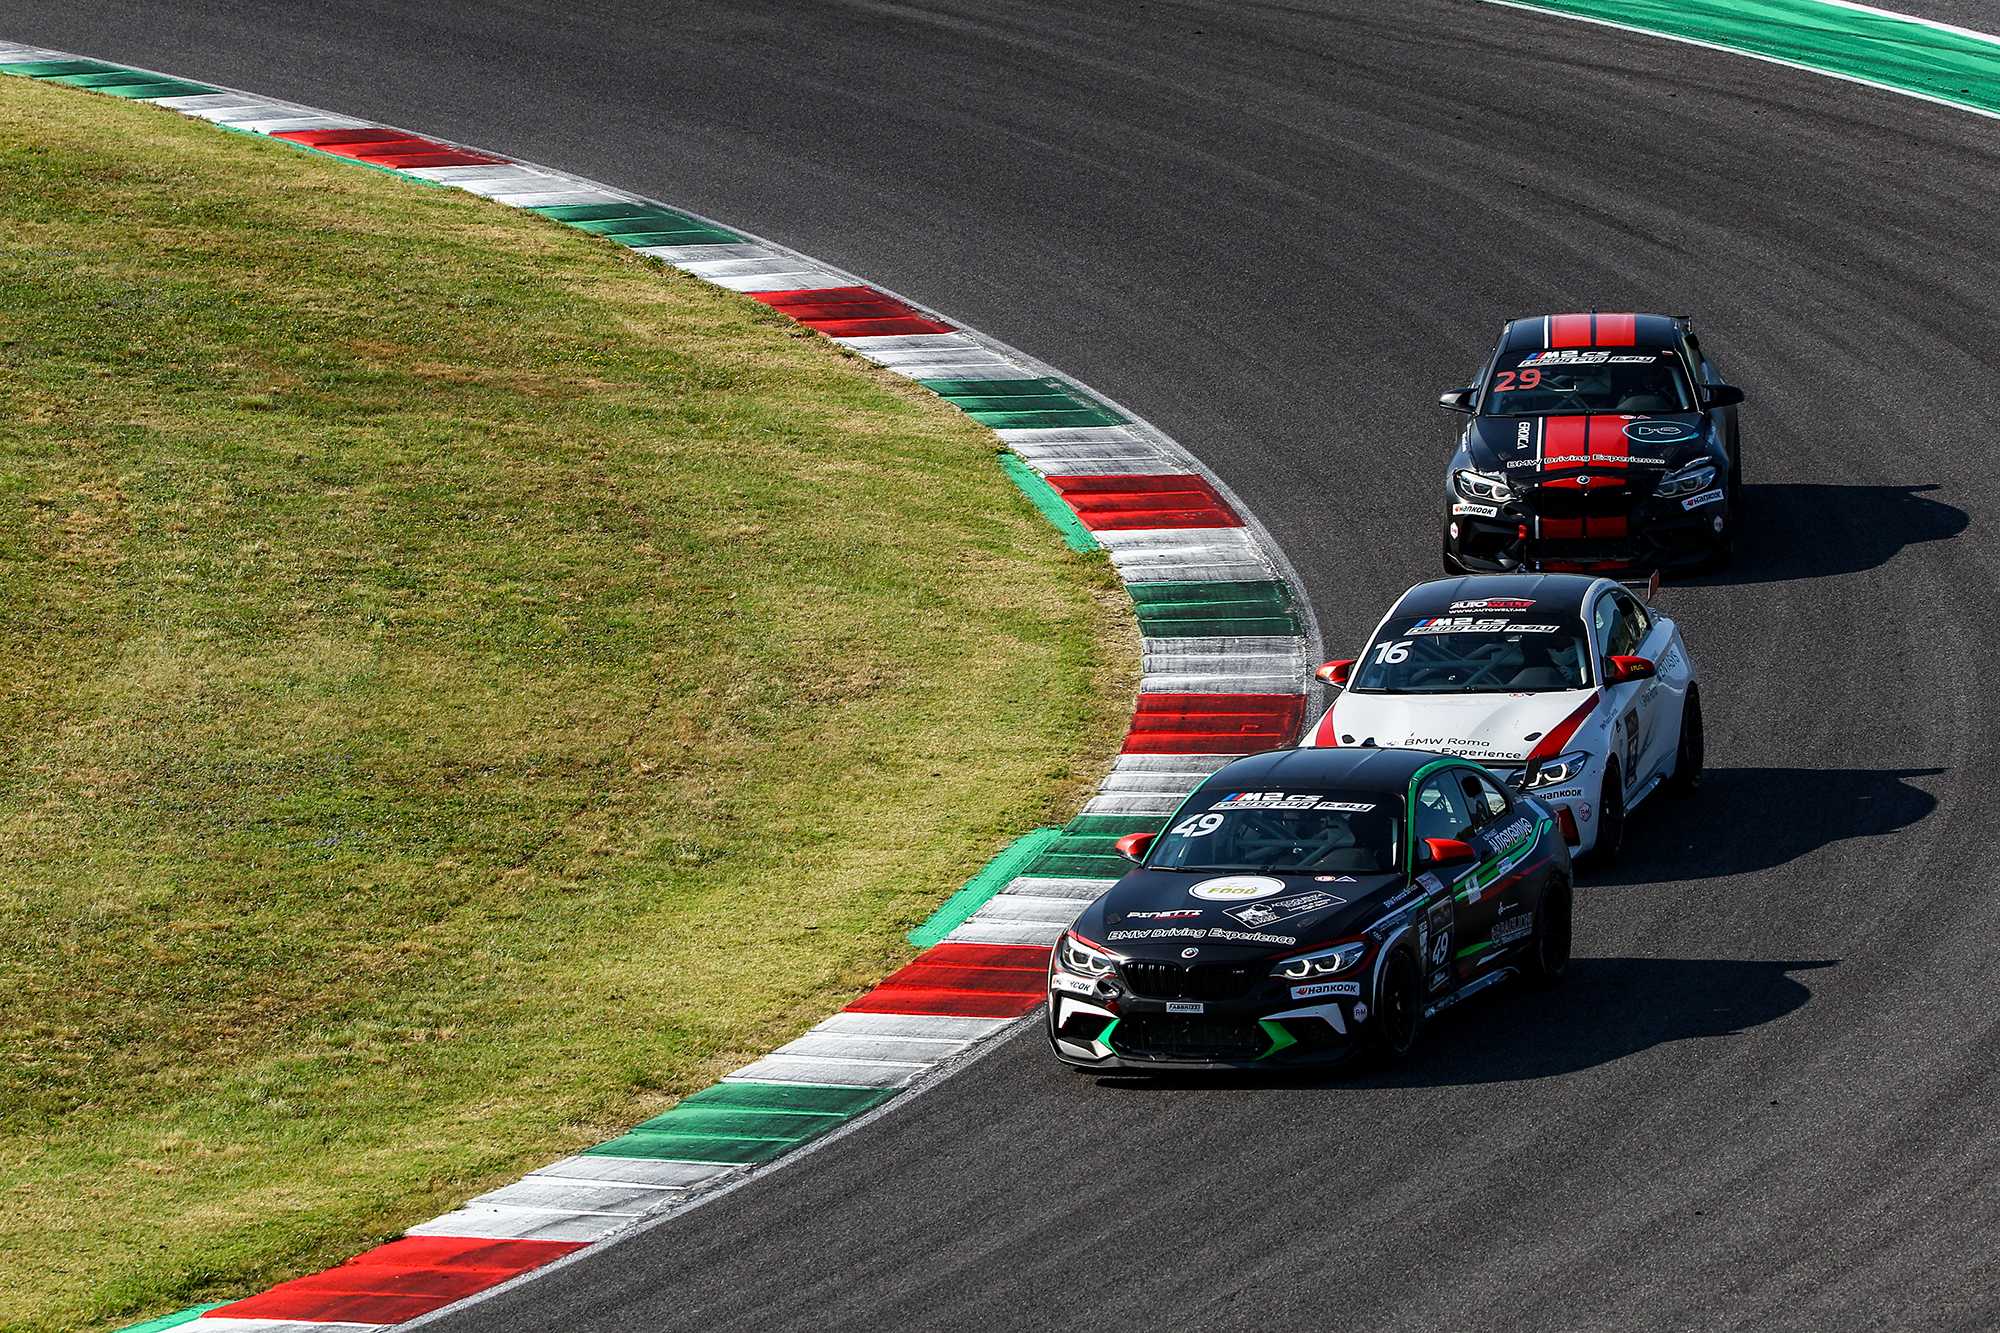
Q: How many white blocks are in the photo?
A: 13